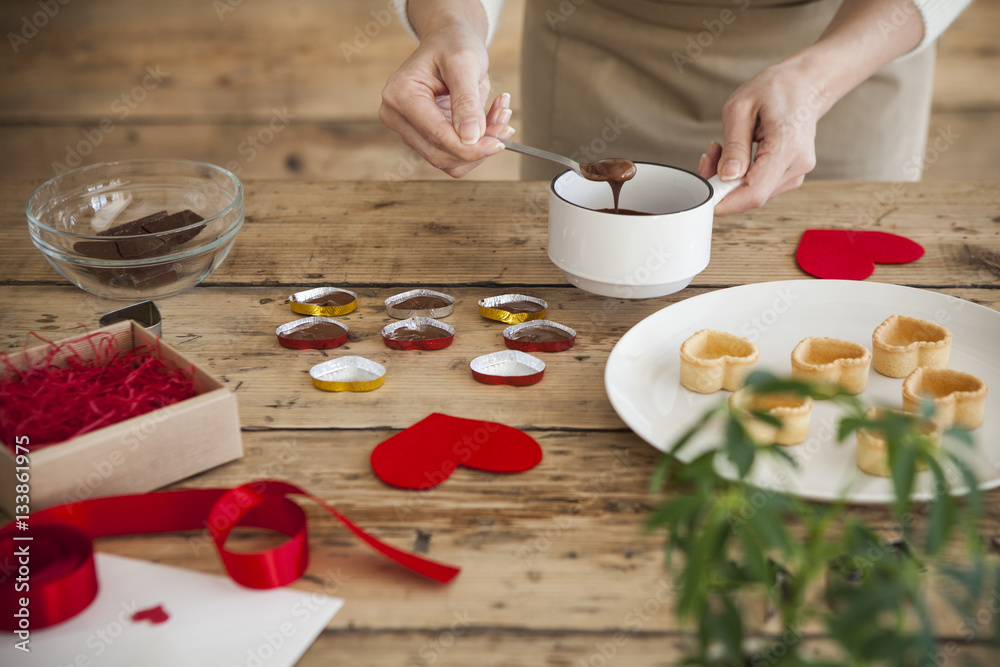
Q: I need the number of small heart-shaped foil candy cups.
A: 8